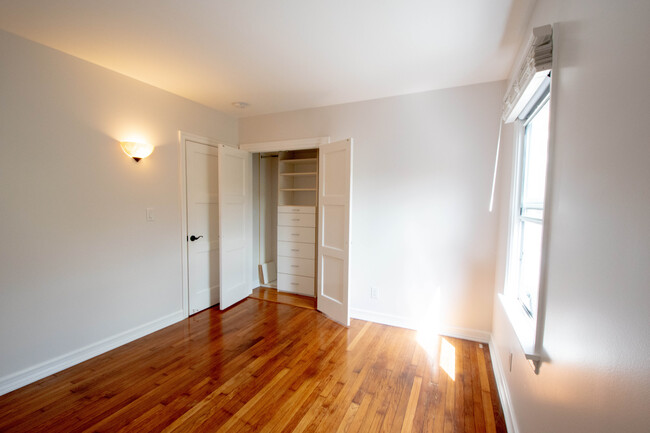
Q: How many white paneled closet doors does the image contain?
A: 2